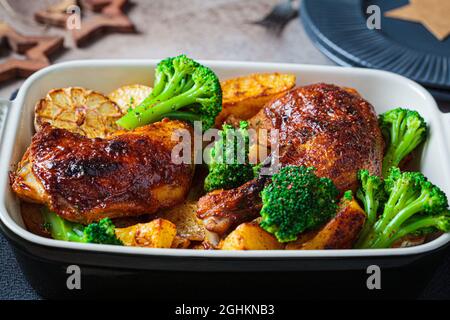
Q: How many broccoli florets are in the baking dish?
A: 6